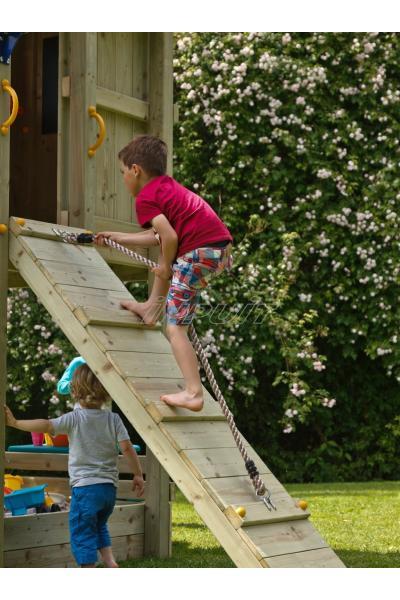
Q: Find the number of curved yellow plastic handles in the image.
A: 2